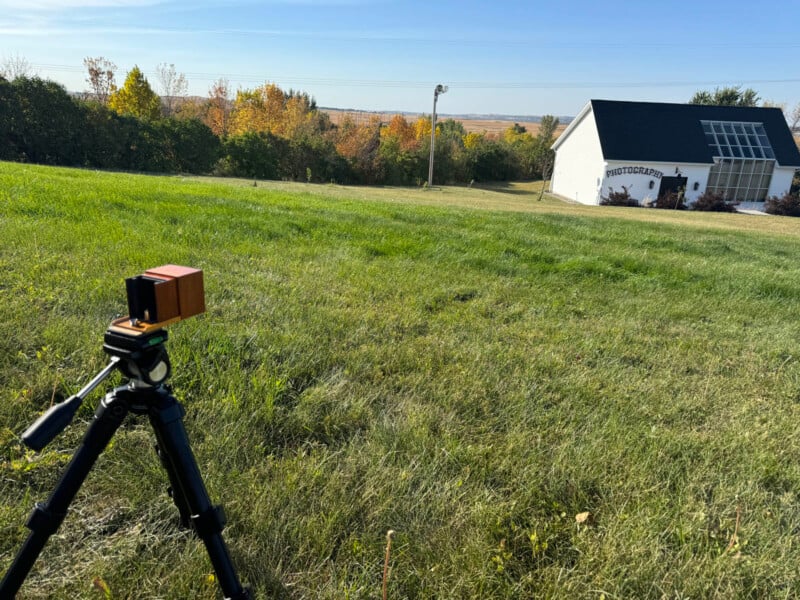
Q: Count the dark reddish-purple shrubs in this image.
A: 4